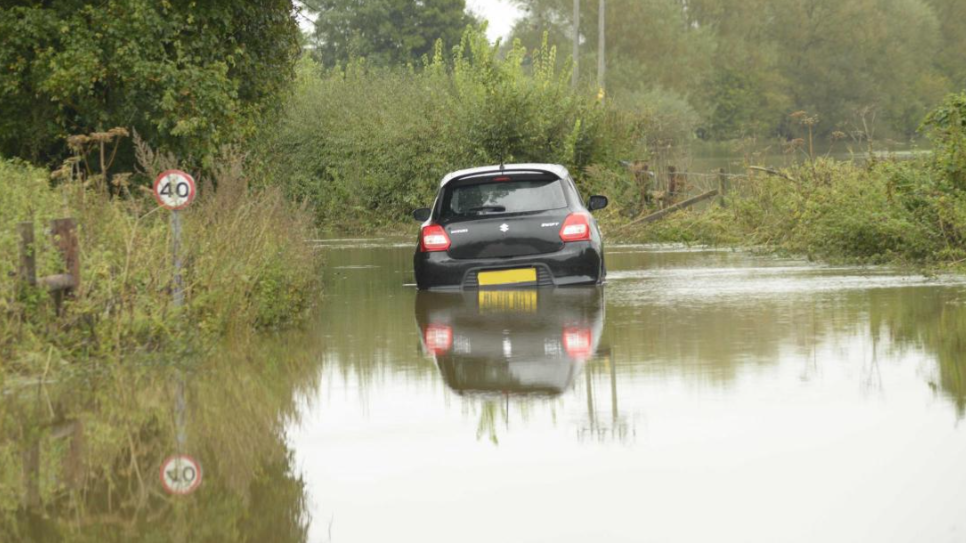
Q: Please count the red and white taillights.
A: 2